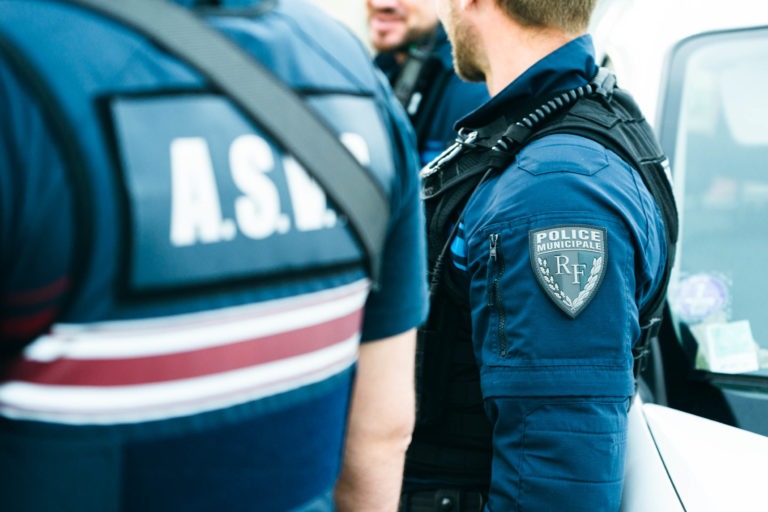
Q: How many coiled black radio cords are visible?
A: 1